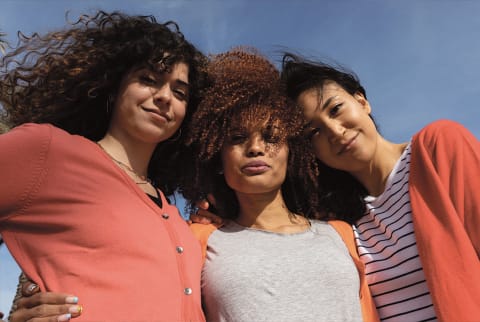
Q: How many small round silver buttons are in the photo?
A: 3